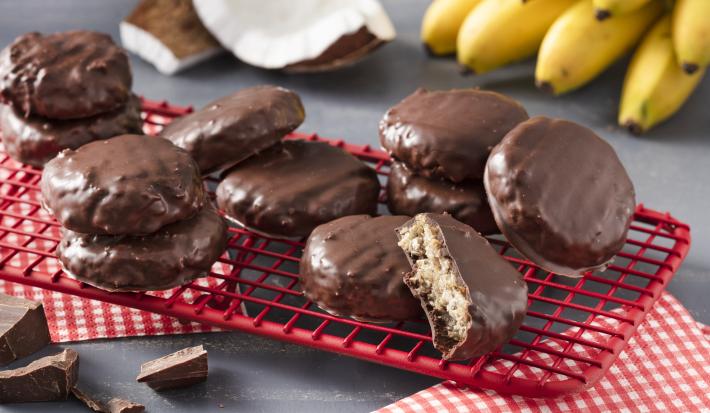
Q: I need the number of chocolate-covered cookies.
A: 11